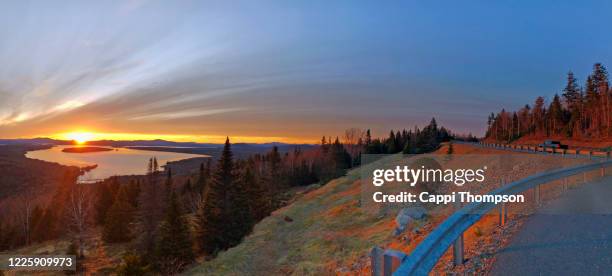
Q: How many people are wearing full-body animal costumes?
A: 0